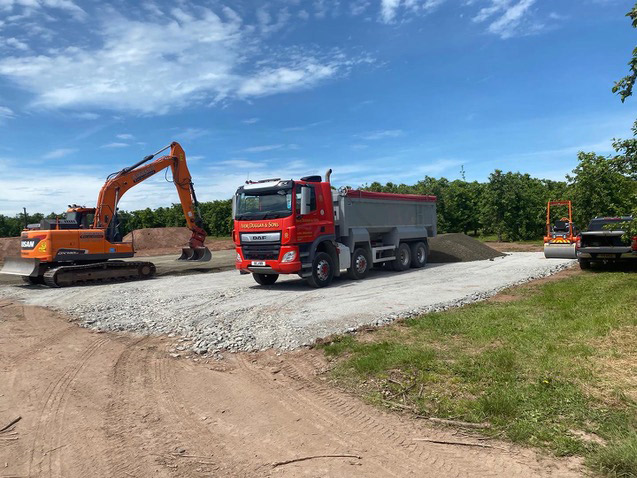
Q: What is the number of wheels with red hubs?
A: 2